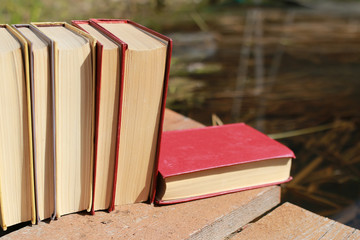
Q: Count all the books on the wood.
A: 6